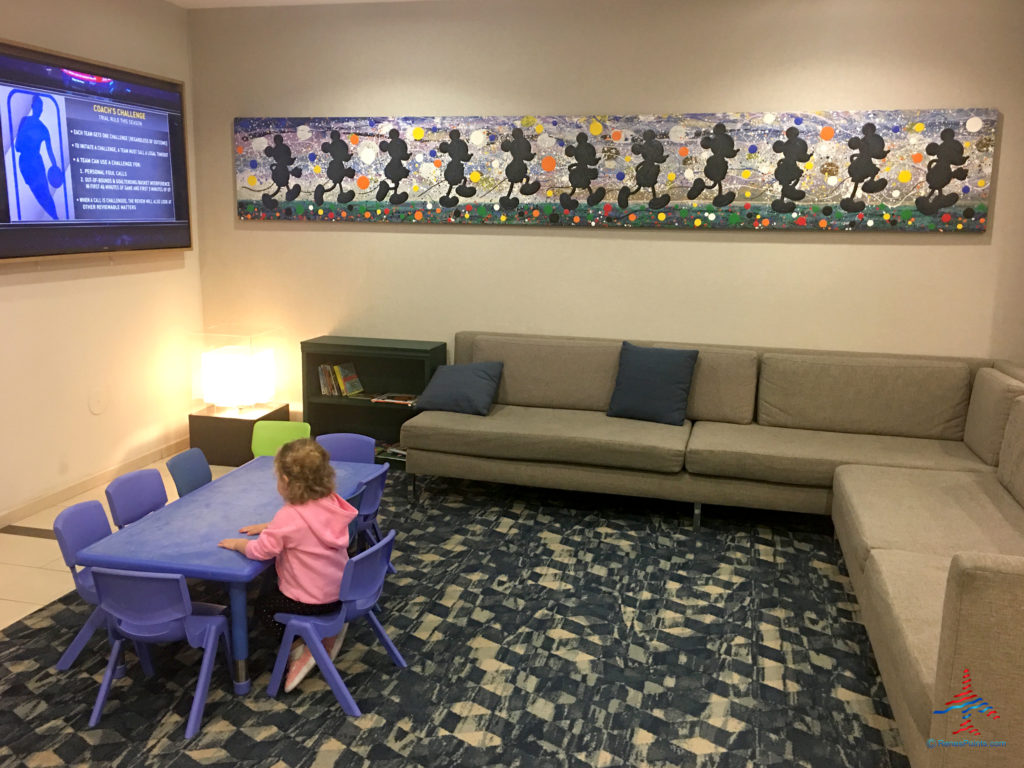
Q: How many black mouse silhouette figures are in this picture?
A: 11